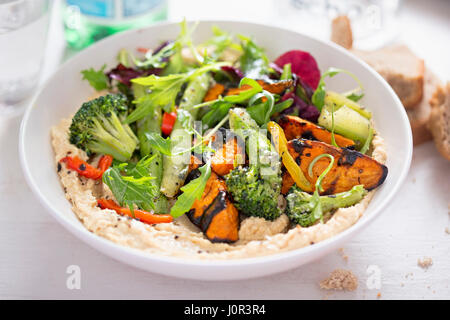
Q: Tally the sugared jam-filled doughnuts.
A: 0